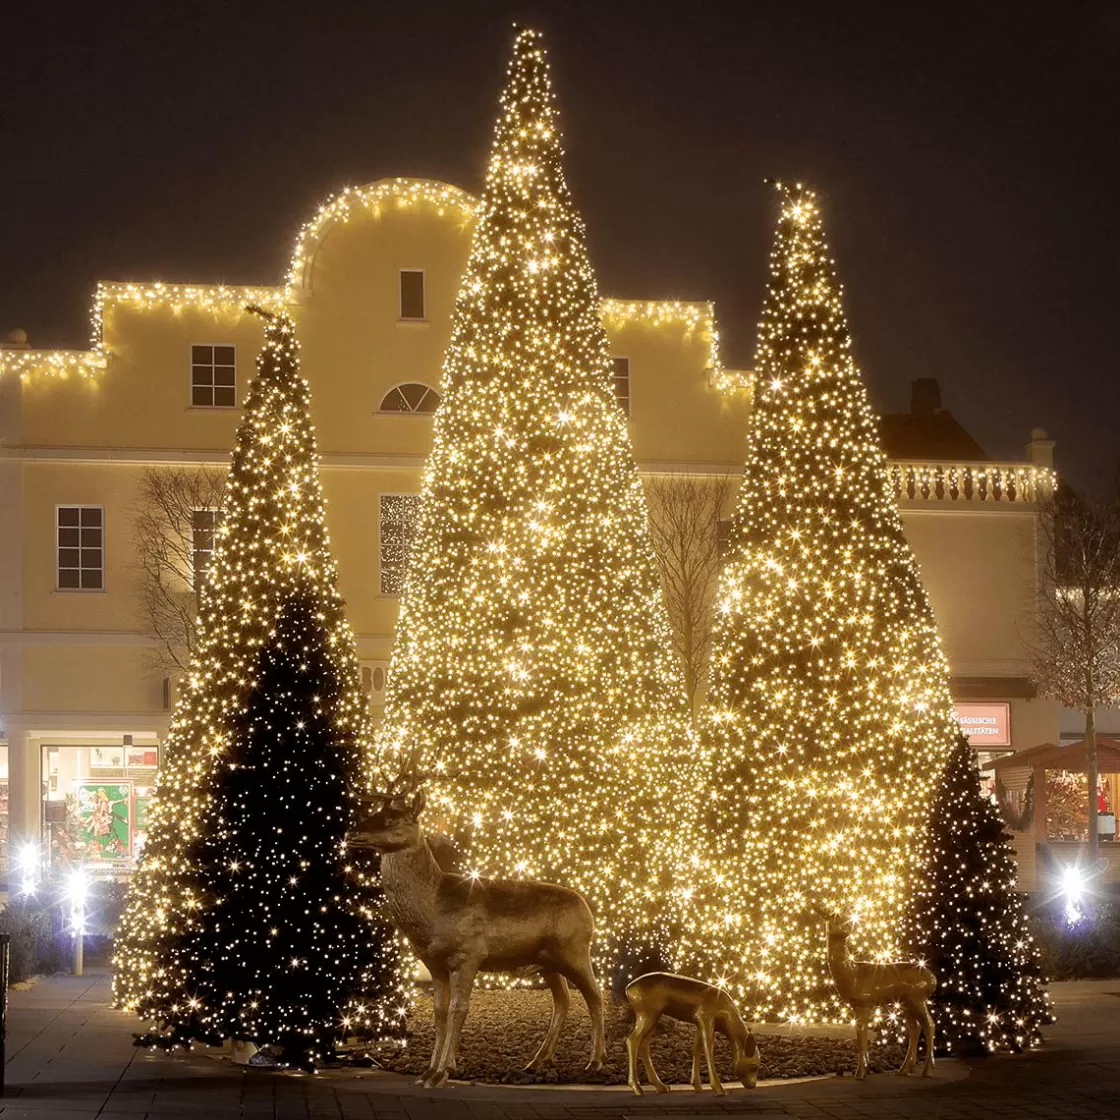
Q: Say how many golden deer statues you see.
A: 3